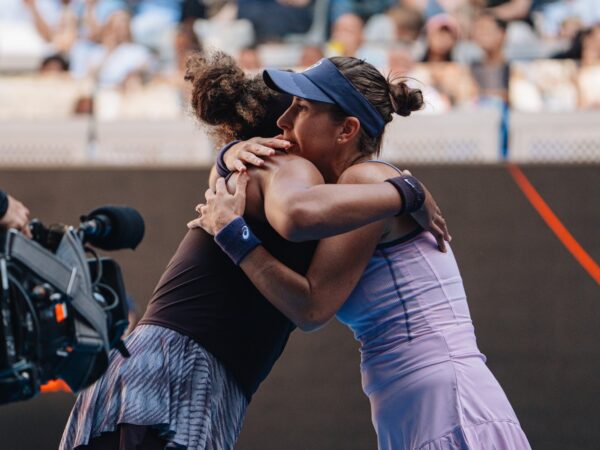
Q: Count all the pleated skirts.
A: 1